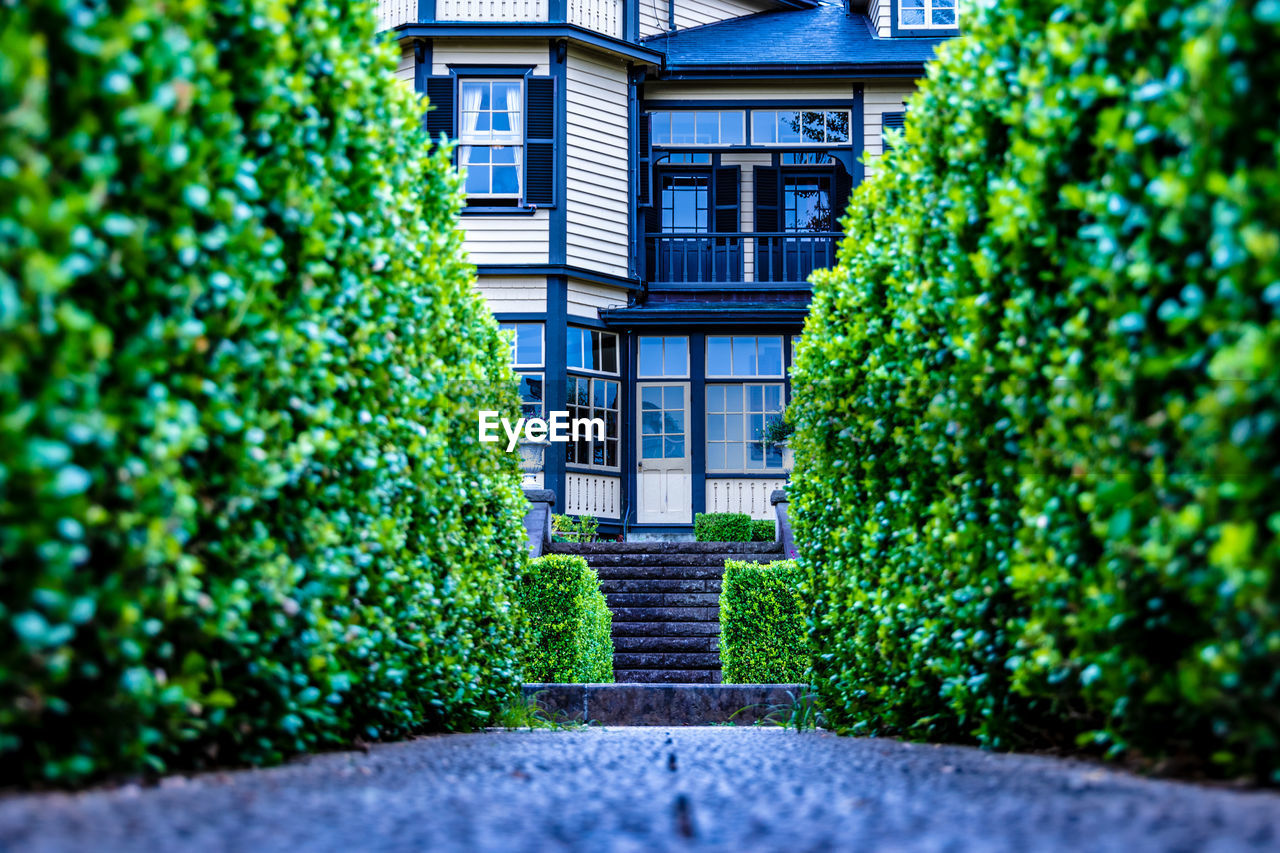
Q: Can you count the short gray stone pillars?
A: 2